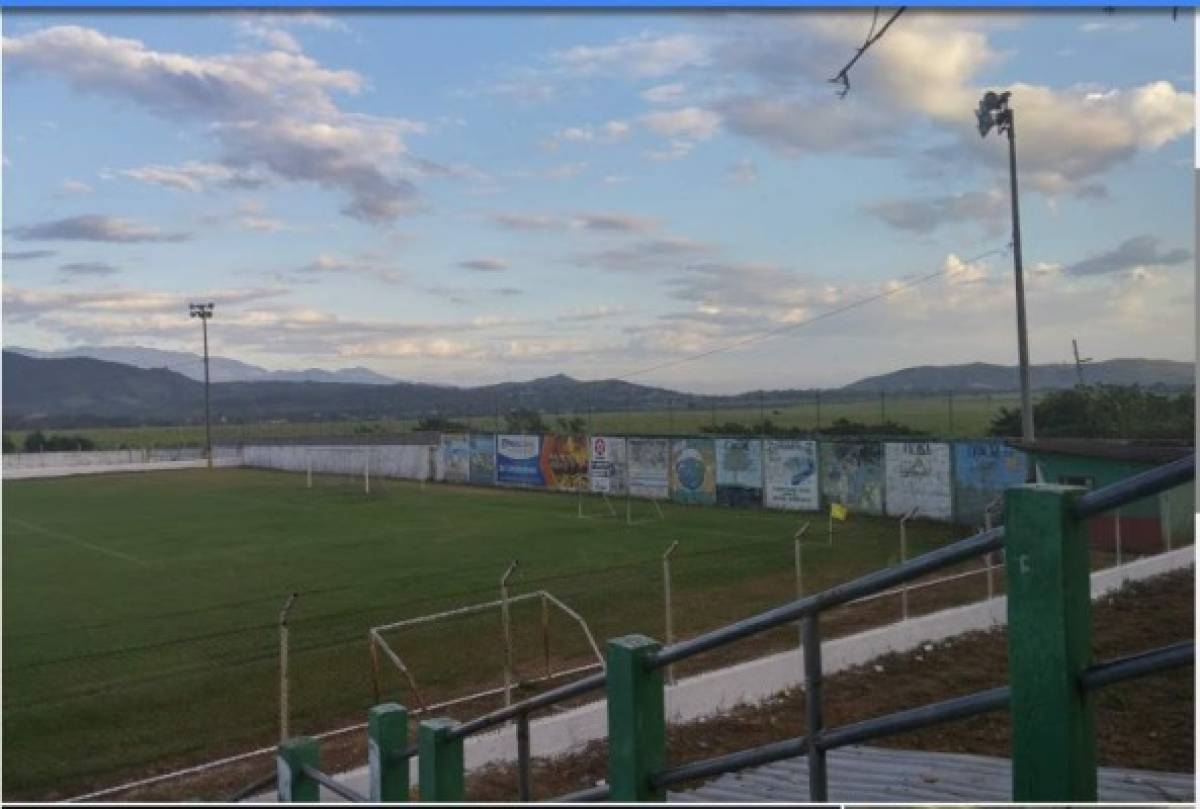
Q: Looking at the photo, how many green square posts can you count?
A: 5